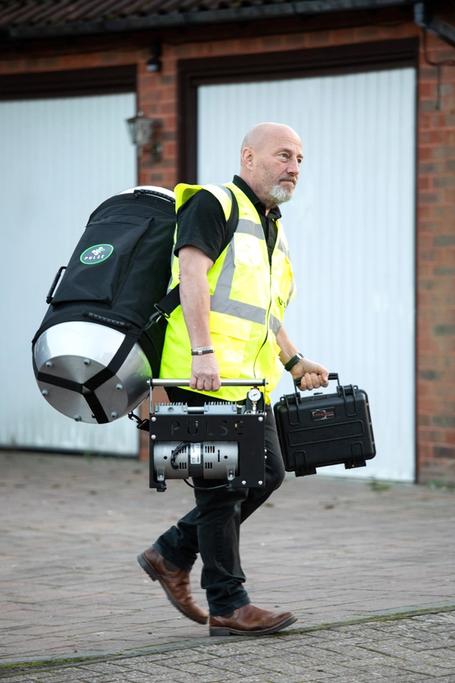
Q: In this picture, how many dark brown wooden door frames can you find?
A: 2